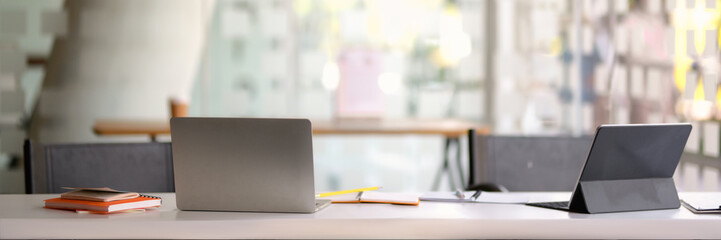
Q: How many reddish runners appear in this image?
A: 0